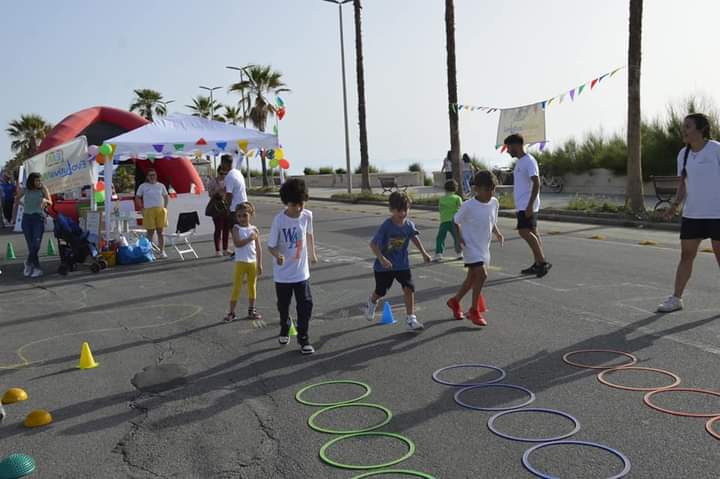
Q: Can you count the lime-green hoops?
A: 4